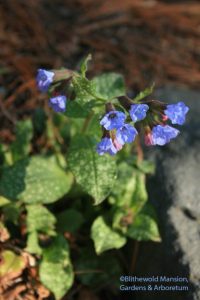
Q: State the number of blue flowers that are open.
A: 8